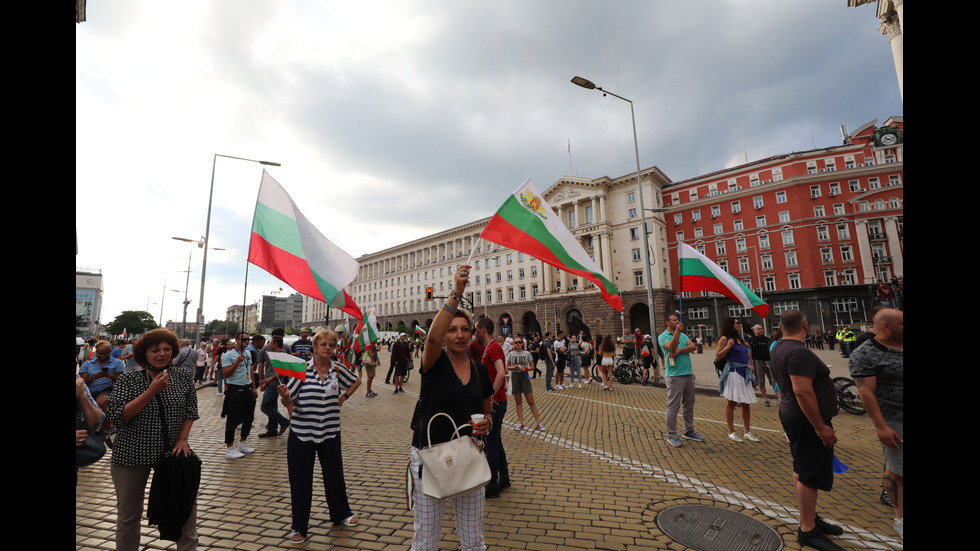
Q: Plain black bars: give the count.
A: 2